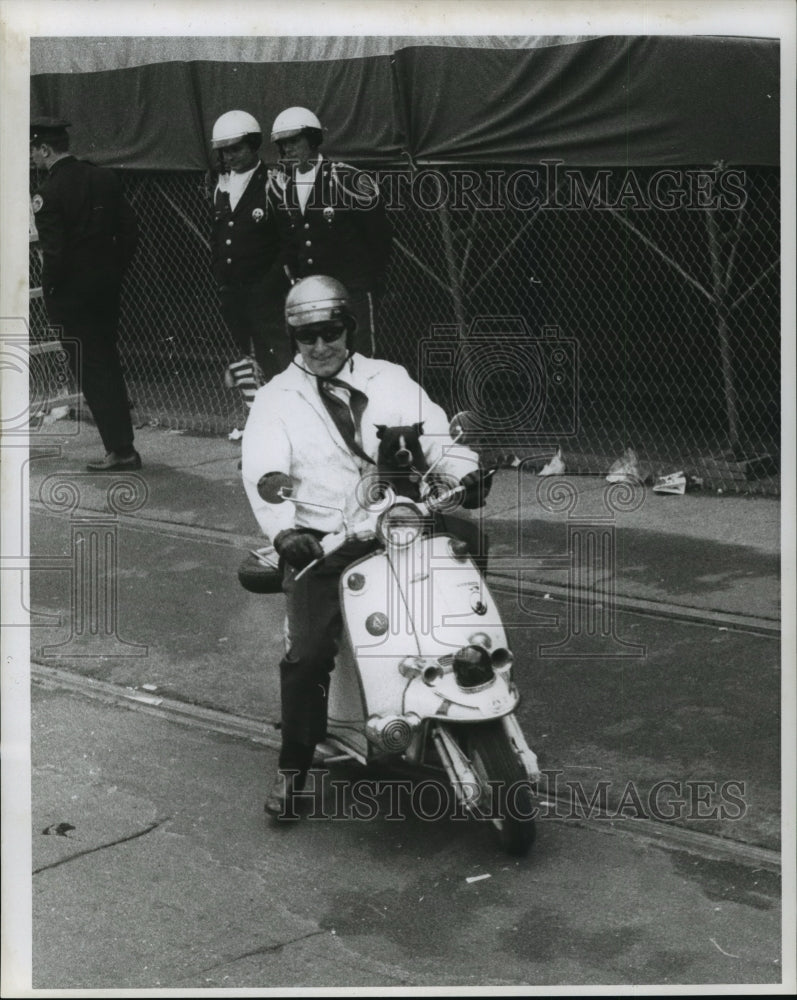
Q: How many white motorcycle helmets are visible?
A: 2